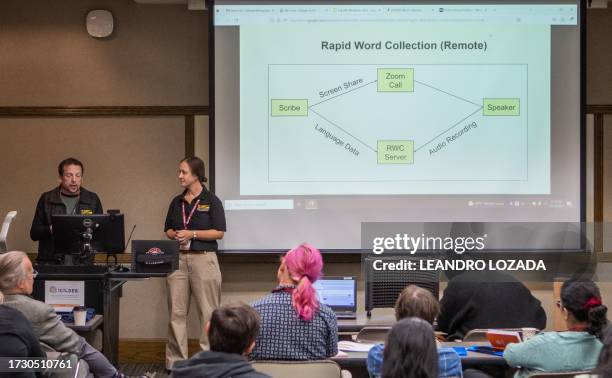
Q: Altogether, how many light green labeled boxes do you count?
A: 4